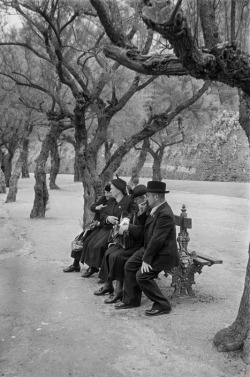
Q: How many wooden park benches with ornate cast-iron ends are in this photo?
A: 1